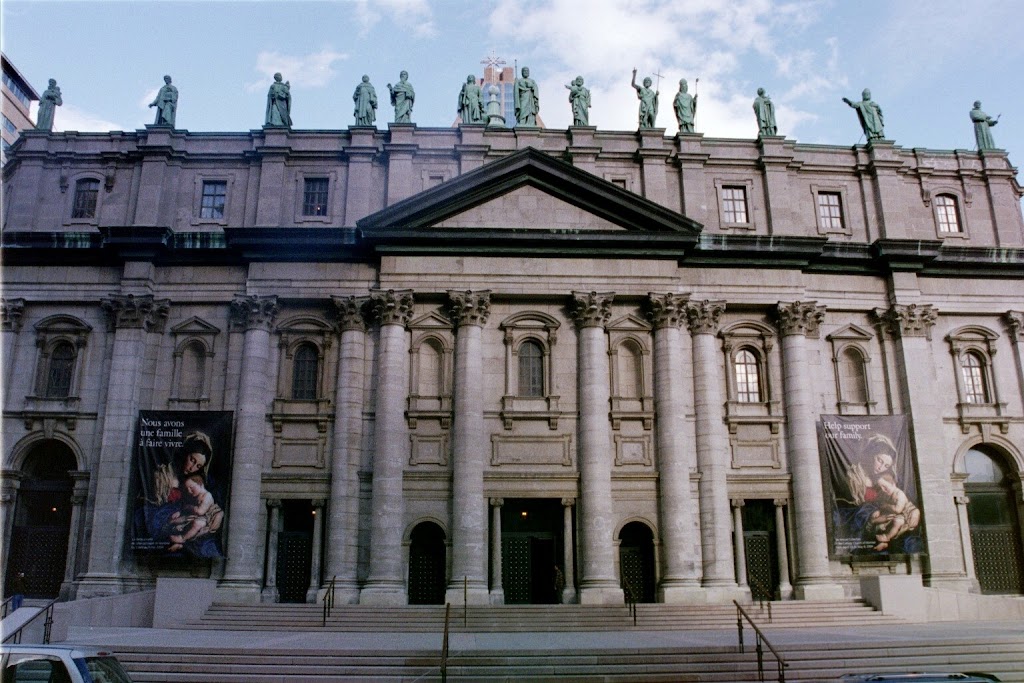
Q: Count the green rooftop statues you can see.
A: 13